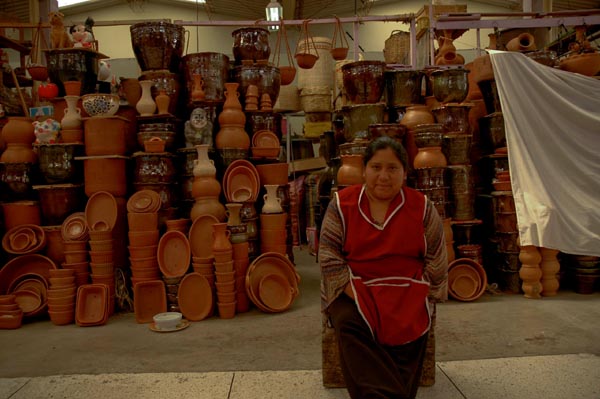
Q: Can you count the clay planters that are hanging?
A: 4